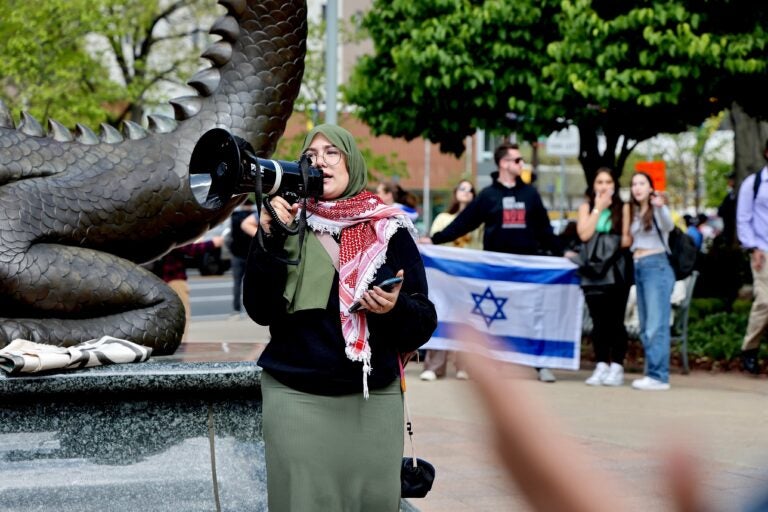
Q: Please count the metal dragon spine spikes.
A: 12